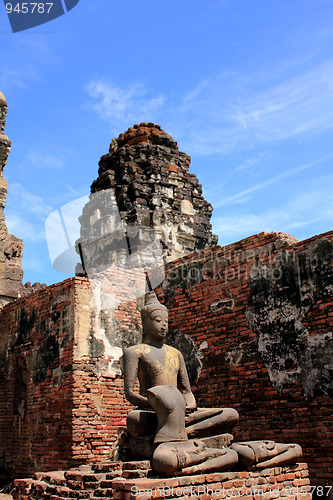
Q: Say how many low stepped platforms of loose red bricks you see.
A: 1